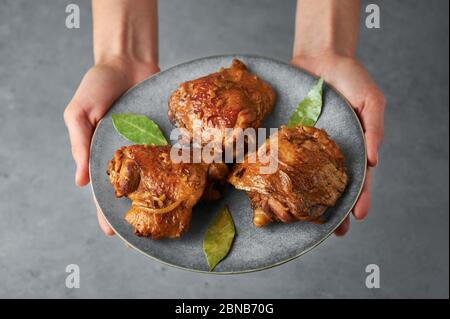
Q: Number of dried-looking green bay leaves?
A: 3